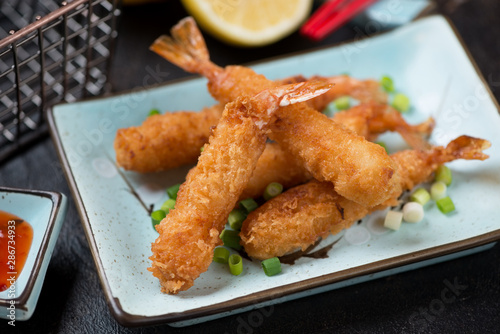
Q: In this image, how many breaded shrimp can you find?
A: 5